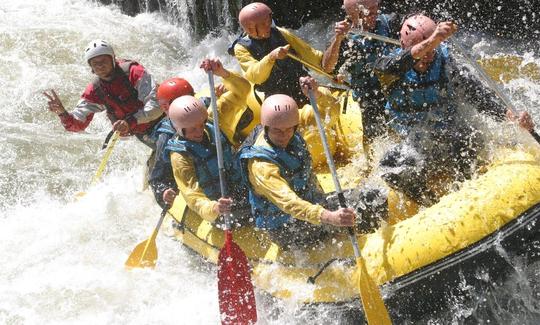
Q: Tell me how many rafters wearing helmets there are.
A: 7